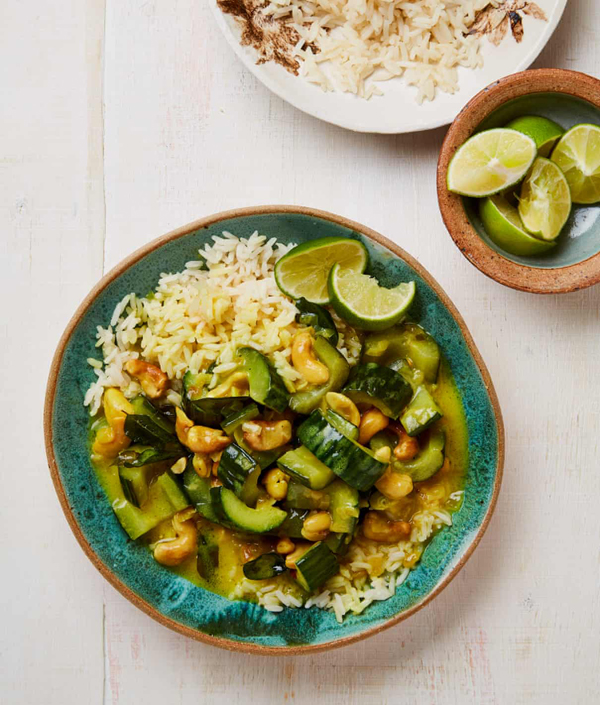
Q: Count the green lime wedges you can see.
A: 7